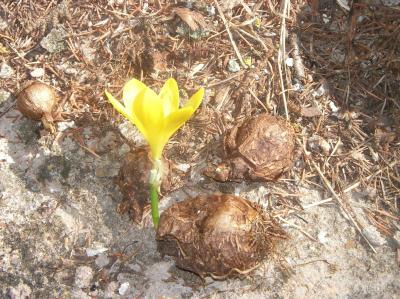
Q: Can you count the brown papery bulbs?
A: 4